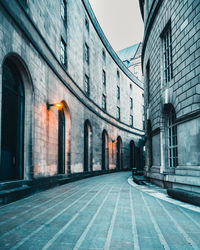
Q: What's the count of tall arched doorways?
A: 6